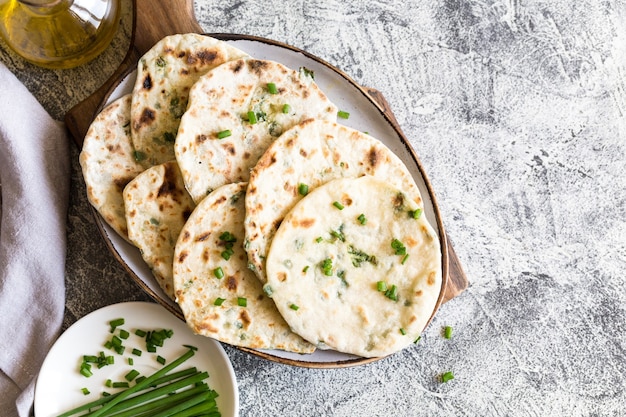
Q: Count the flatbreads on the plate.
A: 7